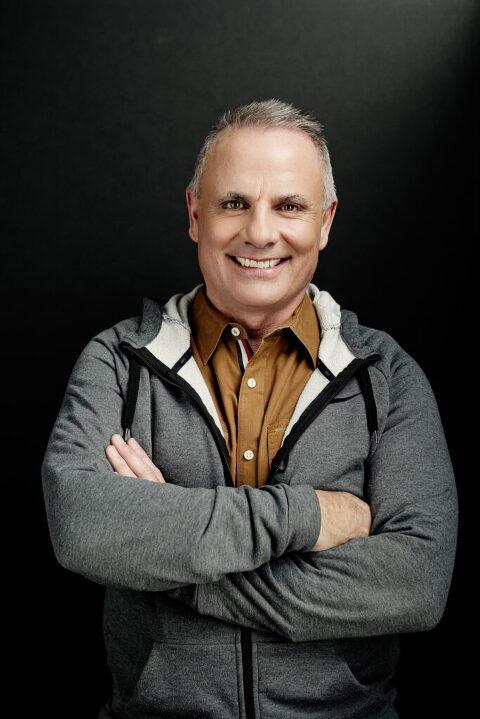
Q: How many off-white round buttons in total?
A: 3